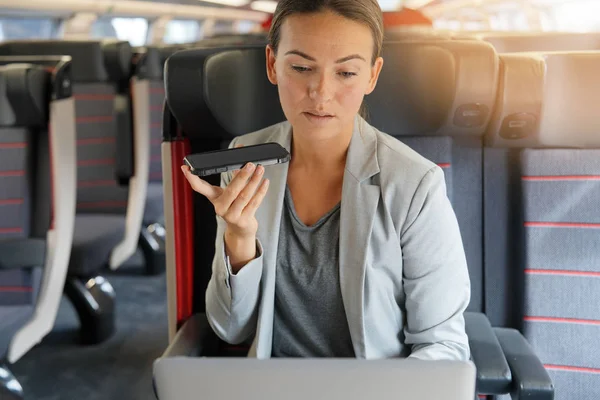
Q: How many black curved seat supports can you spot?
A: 3